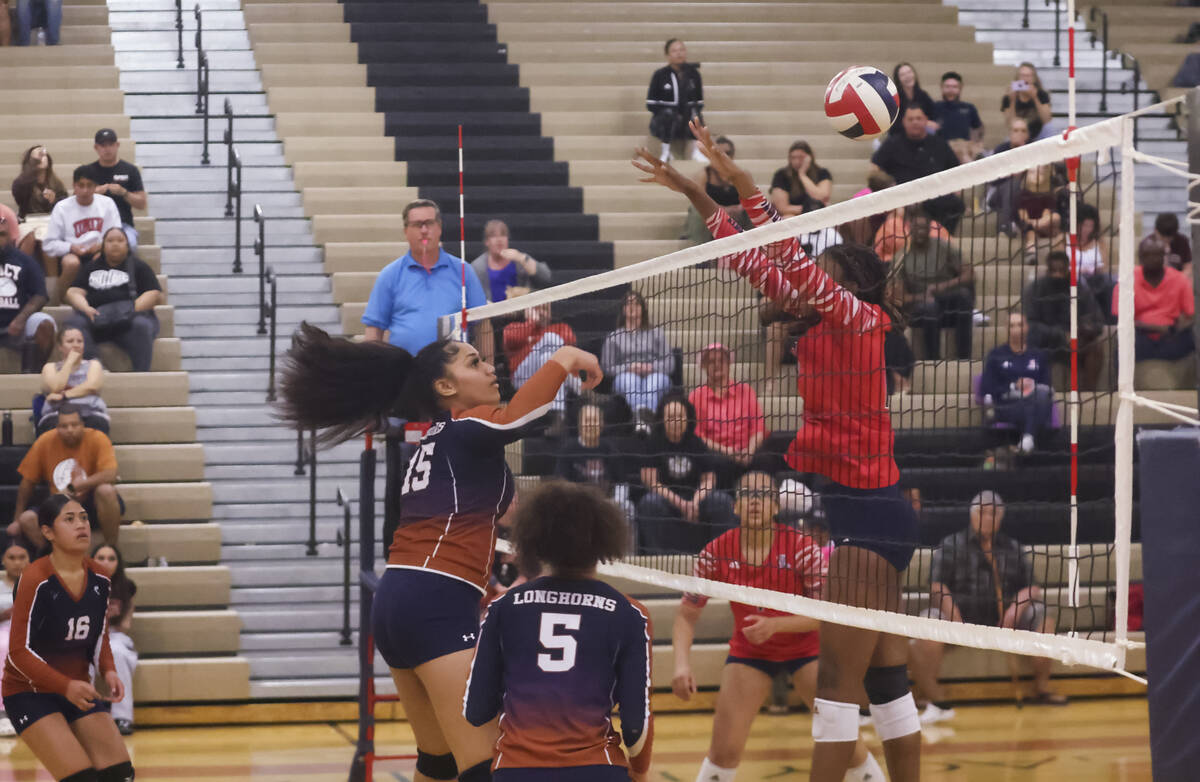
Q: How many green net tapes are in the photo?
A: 0